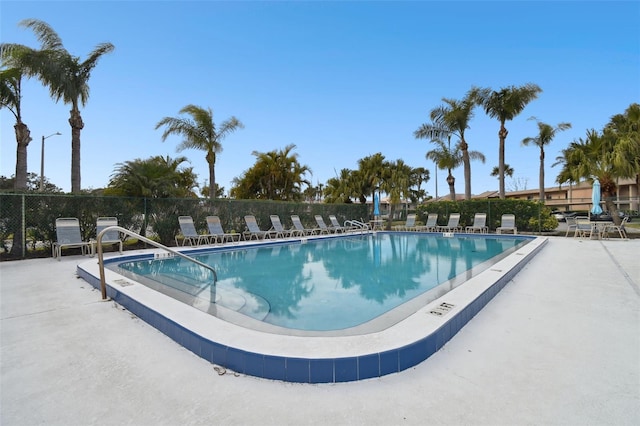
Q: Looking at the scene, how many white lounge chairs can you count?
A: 14